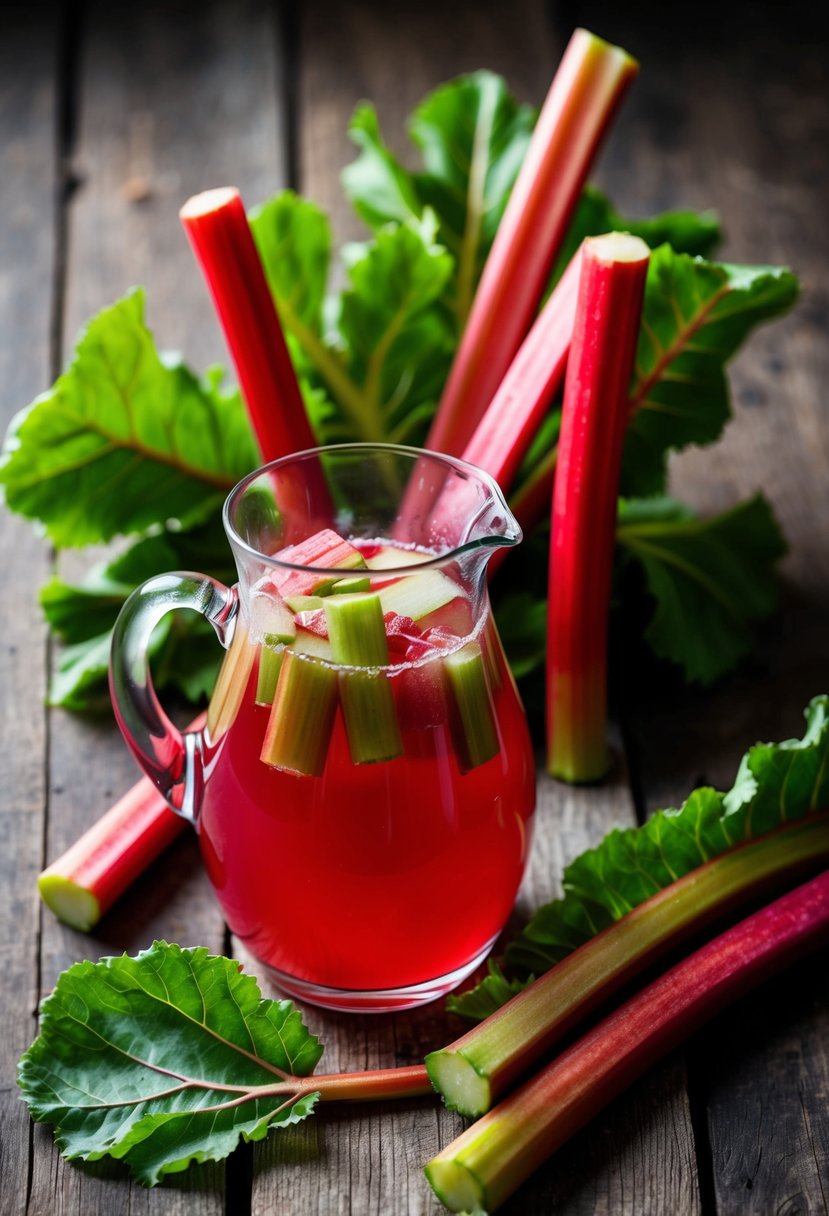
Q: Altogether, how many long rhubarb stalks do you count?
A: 7